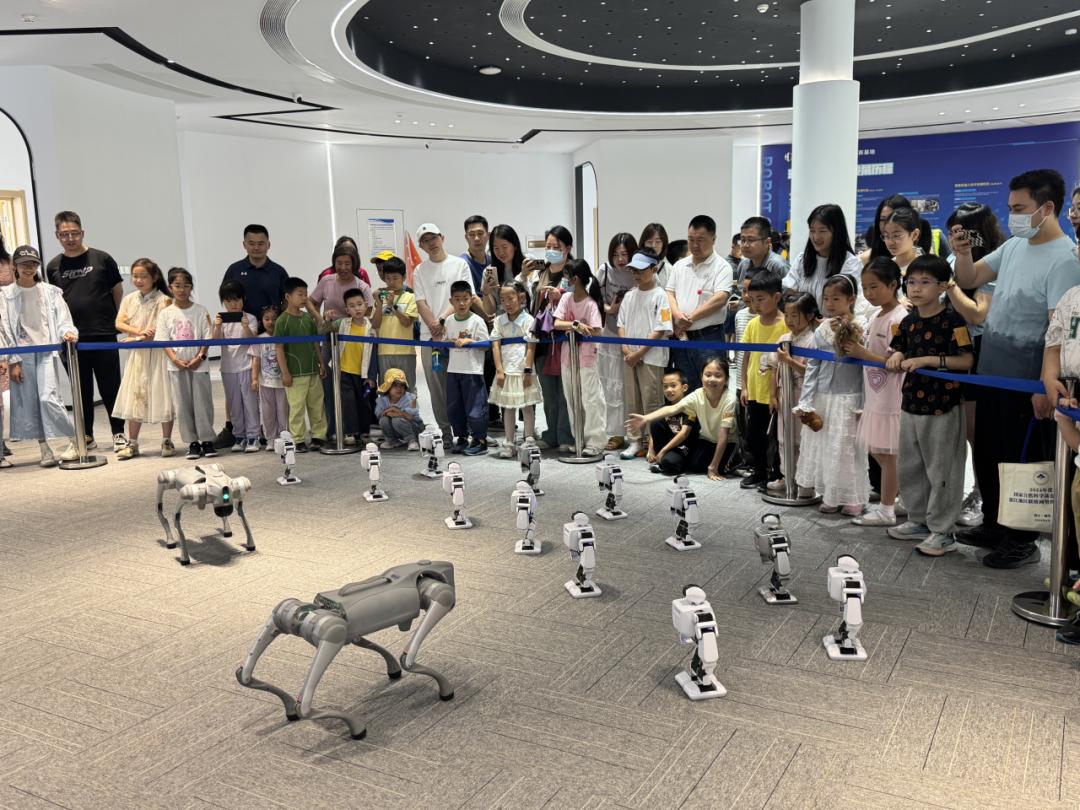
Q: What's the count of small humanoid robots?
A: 12